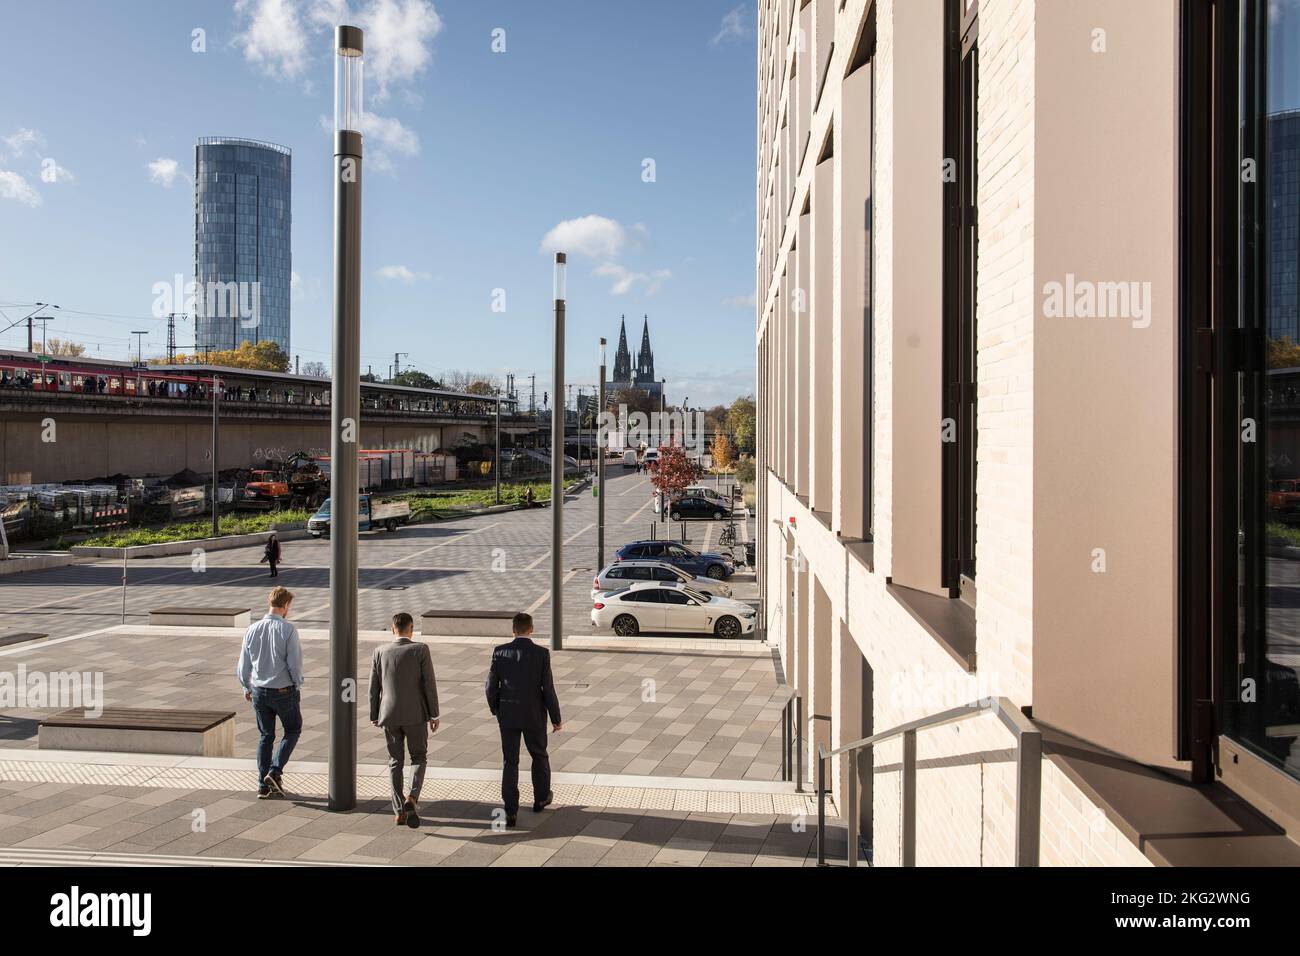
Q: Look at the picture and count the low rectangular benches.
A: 4